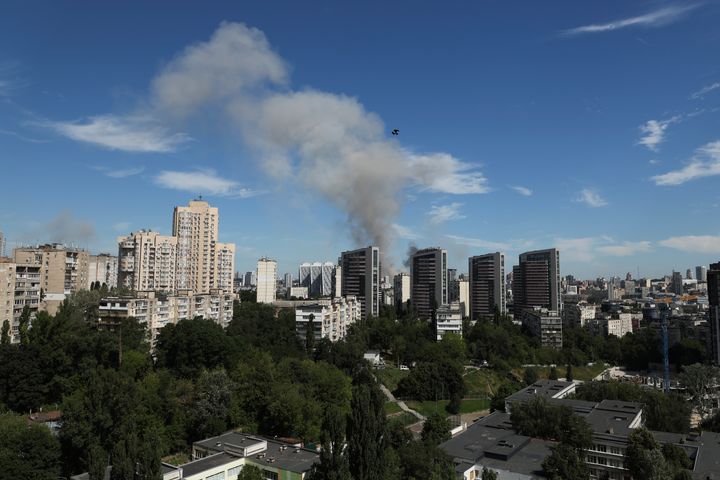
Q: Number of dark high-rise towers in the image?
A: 4